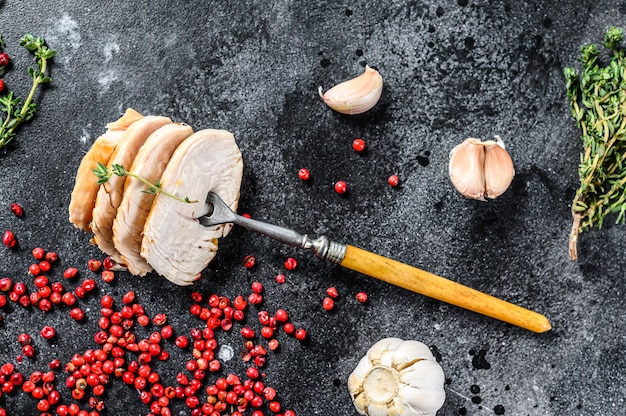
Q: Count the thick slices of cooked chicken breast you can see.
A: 4